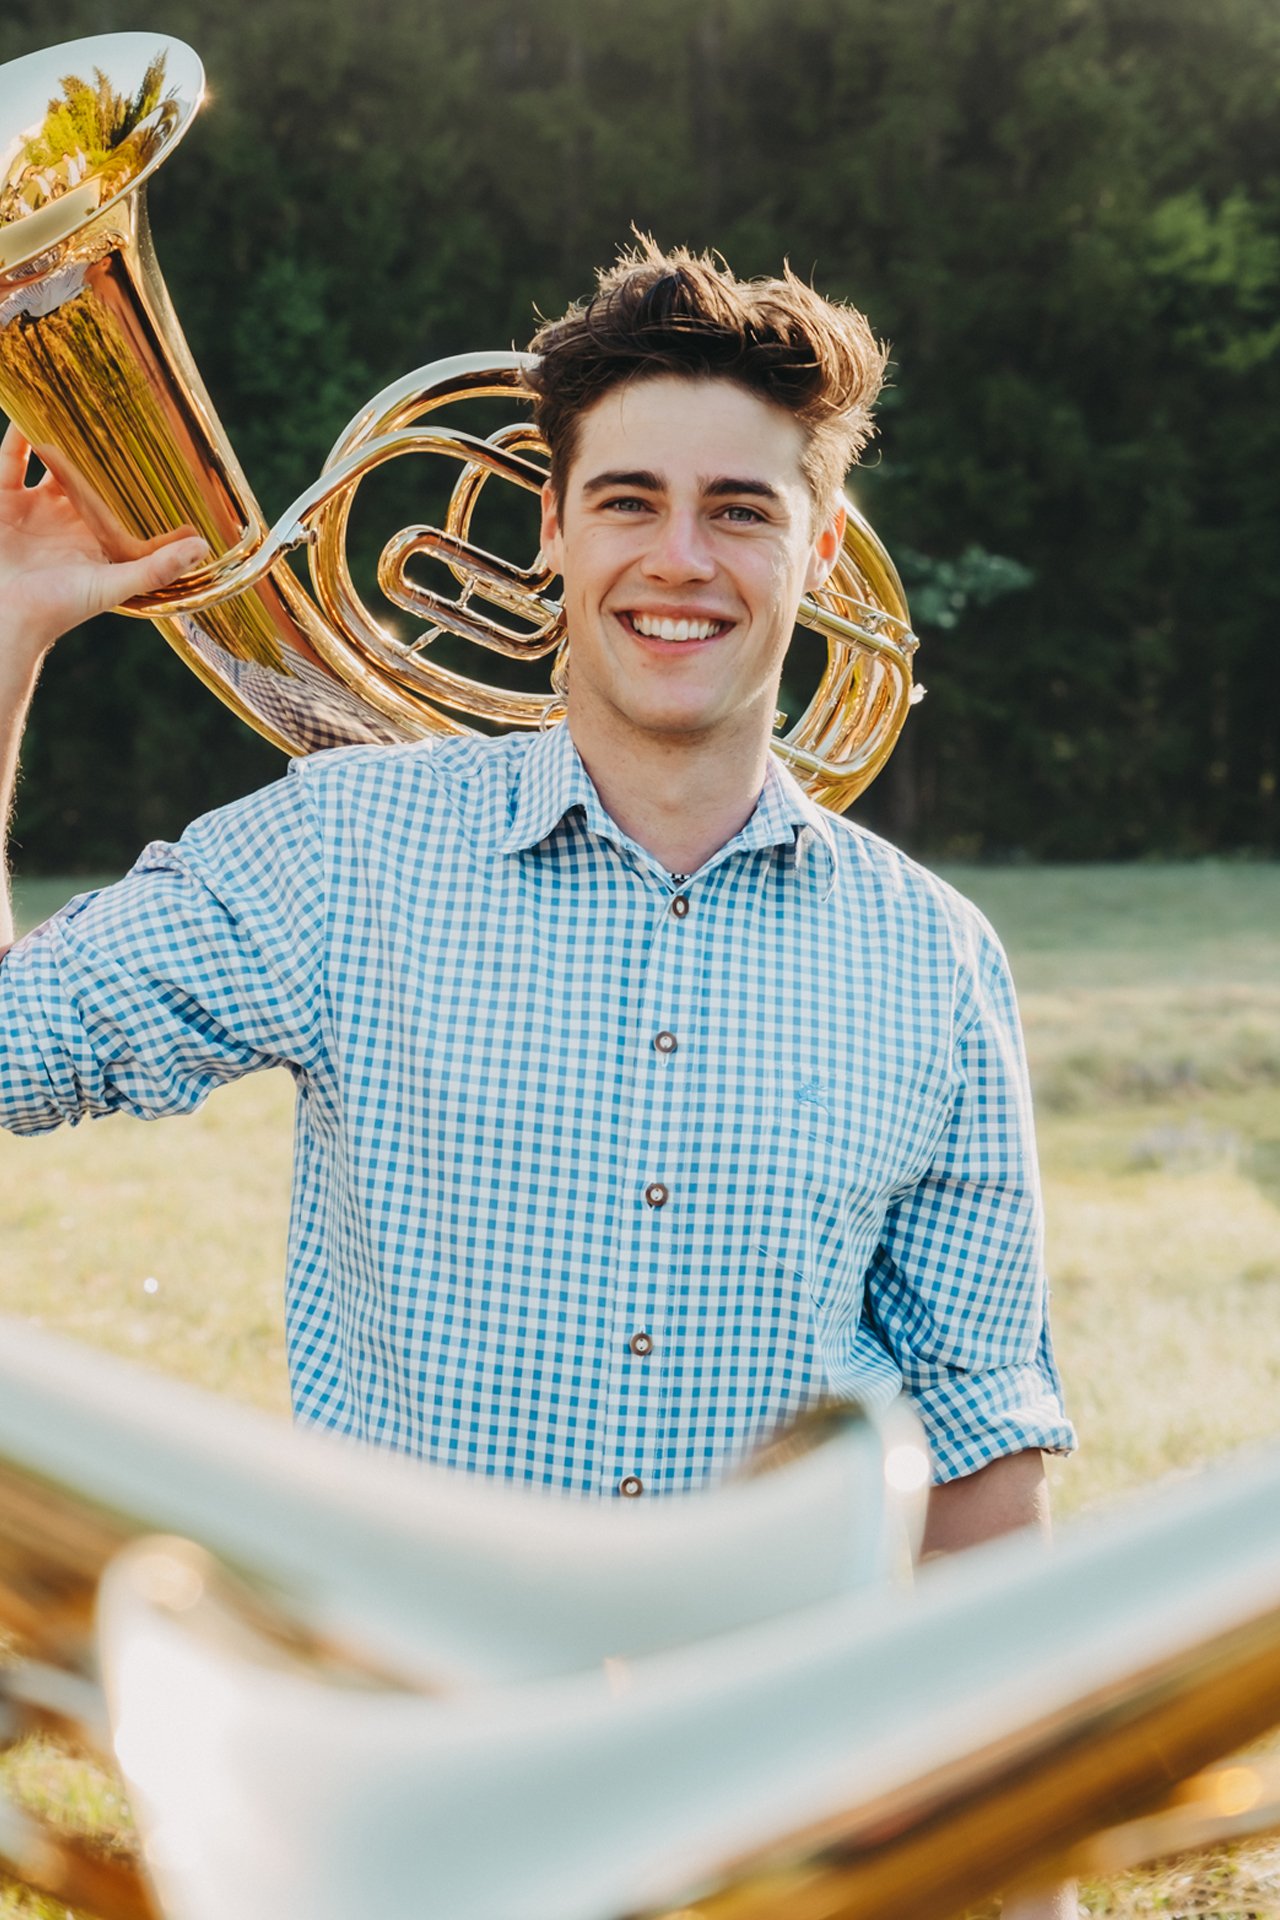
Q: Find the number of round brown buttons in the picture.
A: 5